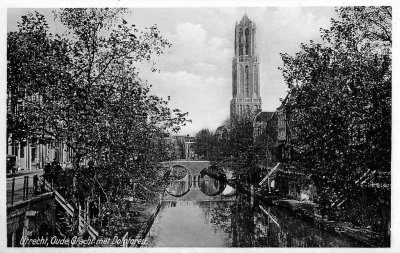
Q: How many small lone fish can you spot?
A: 0